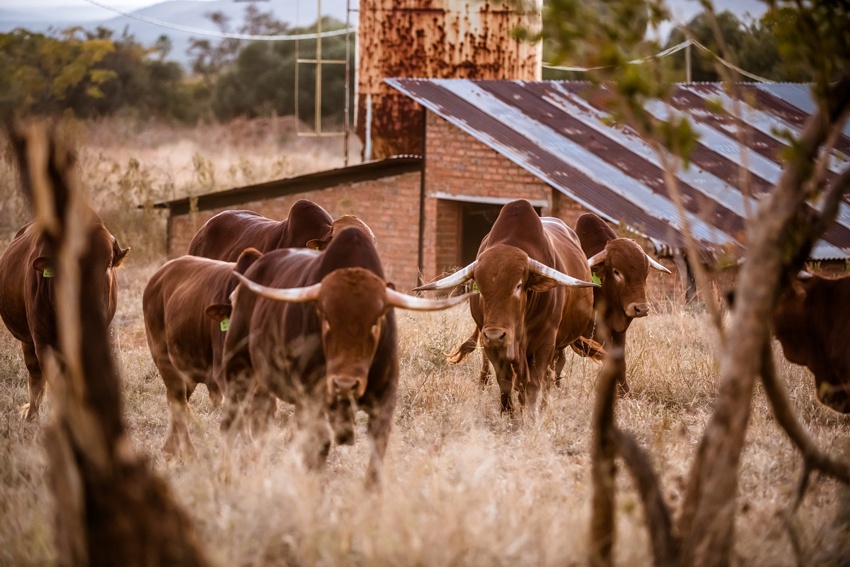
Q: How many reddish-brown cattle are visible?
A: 7